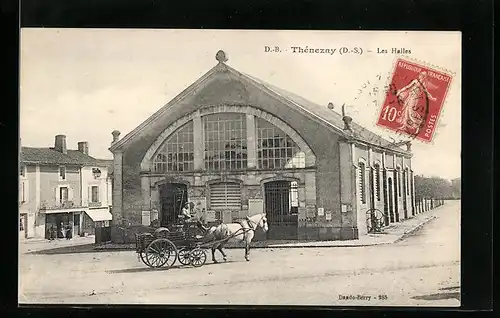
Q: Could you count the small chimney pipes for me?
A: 2